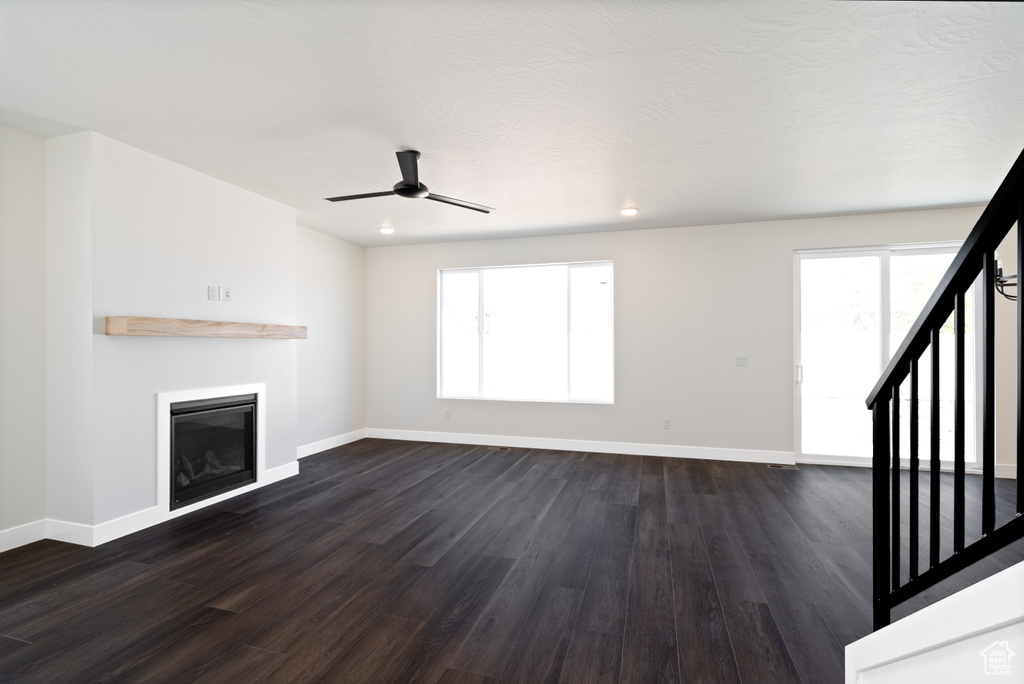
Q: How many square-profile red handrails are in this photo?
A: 0